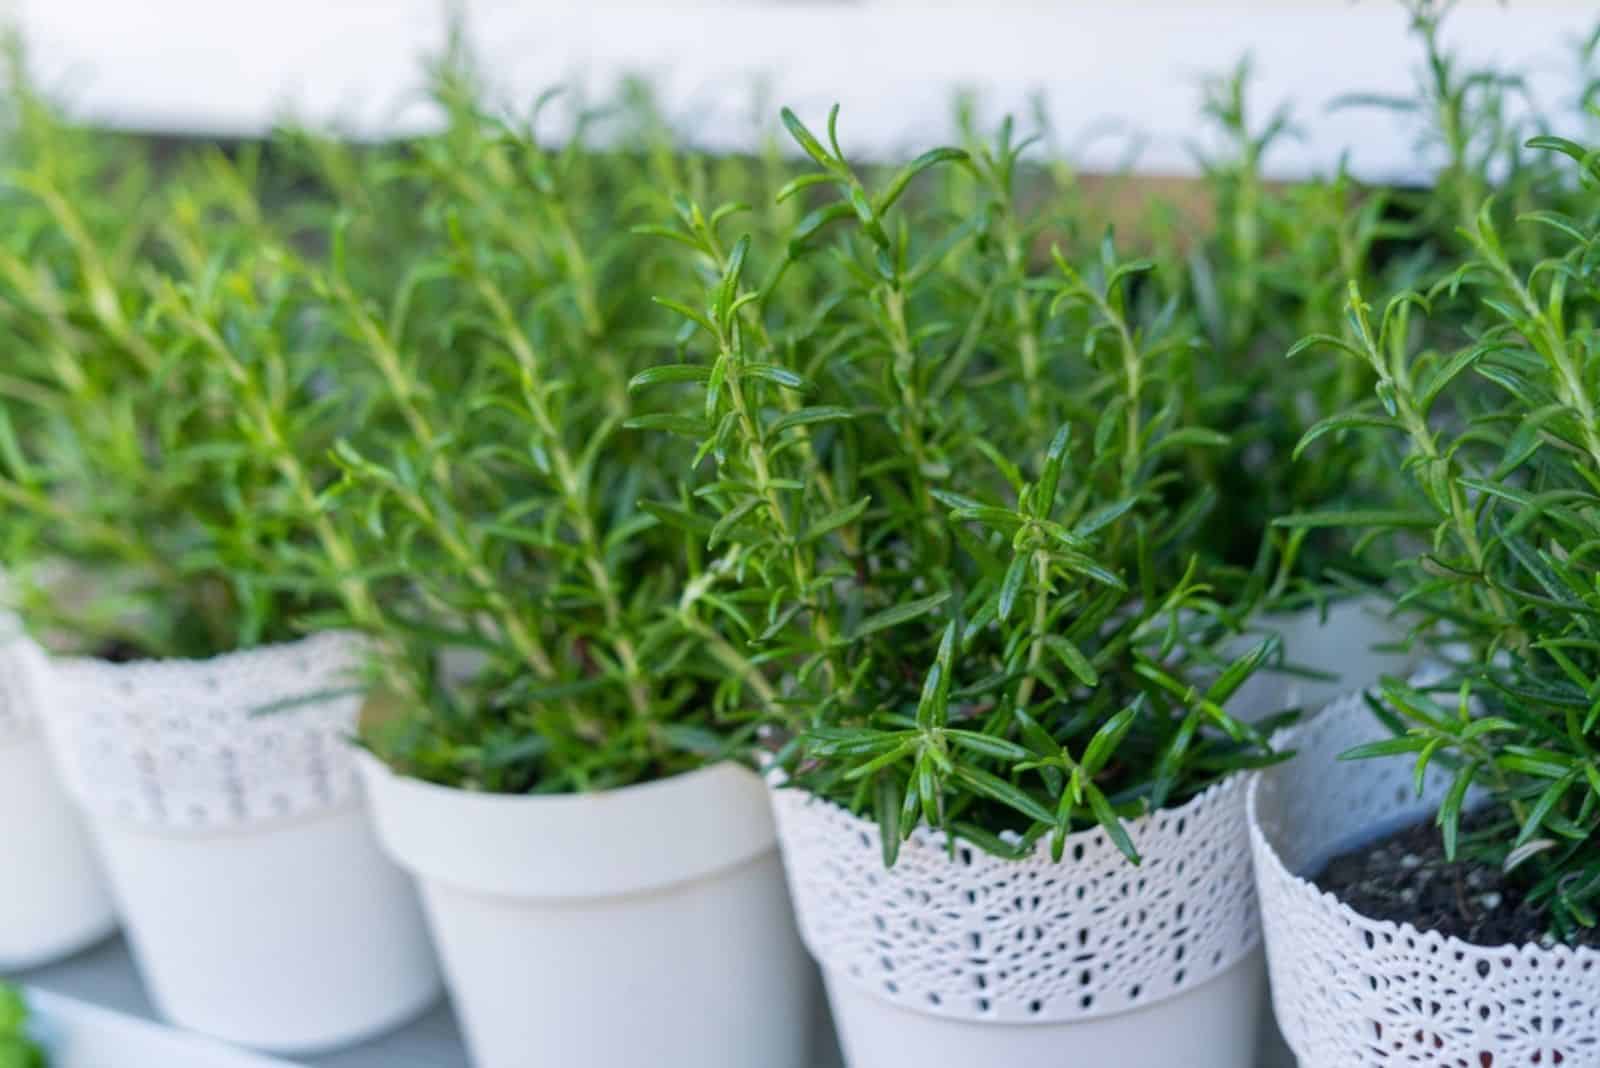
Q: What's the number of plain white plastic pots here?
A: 1